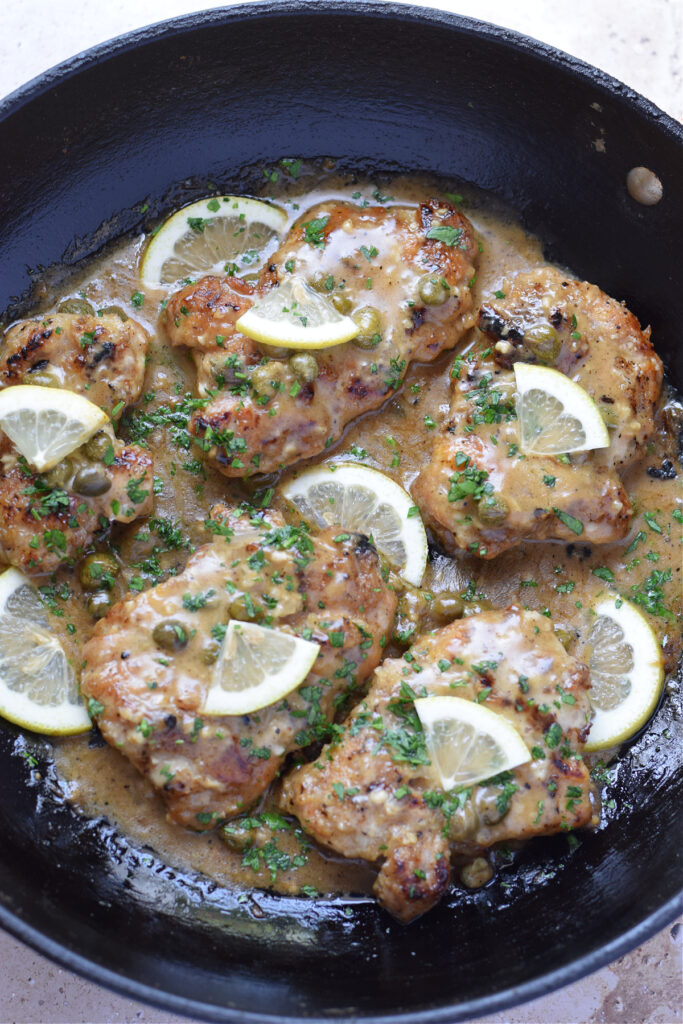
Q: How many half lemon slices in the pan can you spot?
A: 4